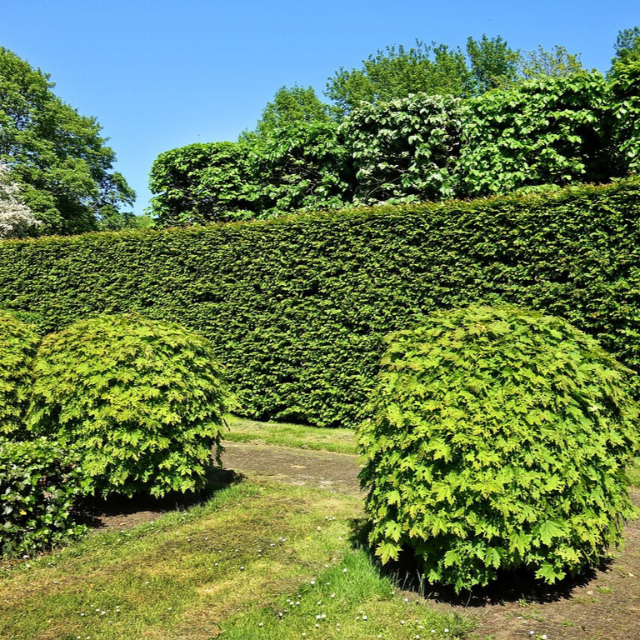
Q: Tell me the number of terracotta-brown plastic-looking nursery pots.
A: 0